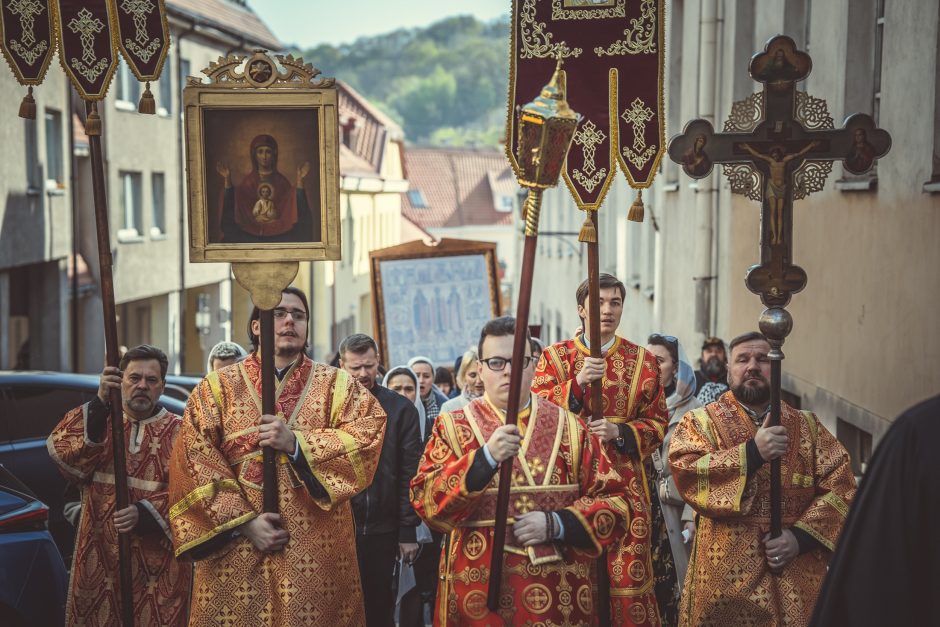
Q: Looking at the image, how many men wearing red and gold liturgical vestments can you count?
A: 5